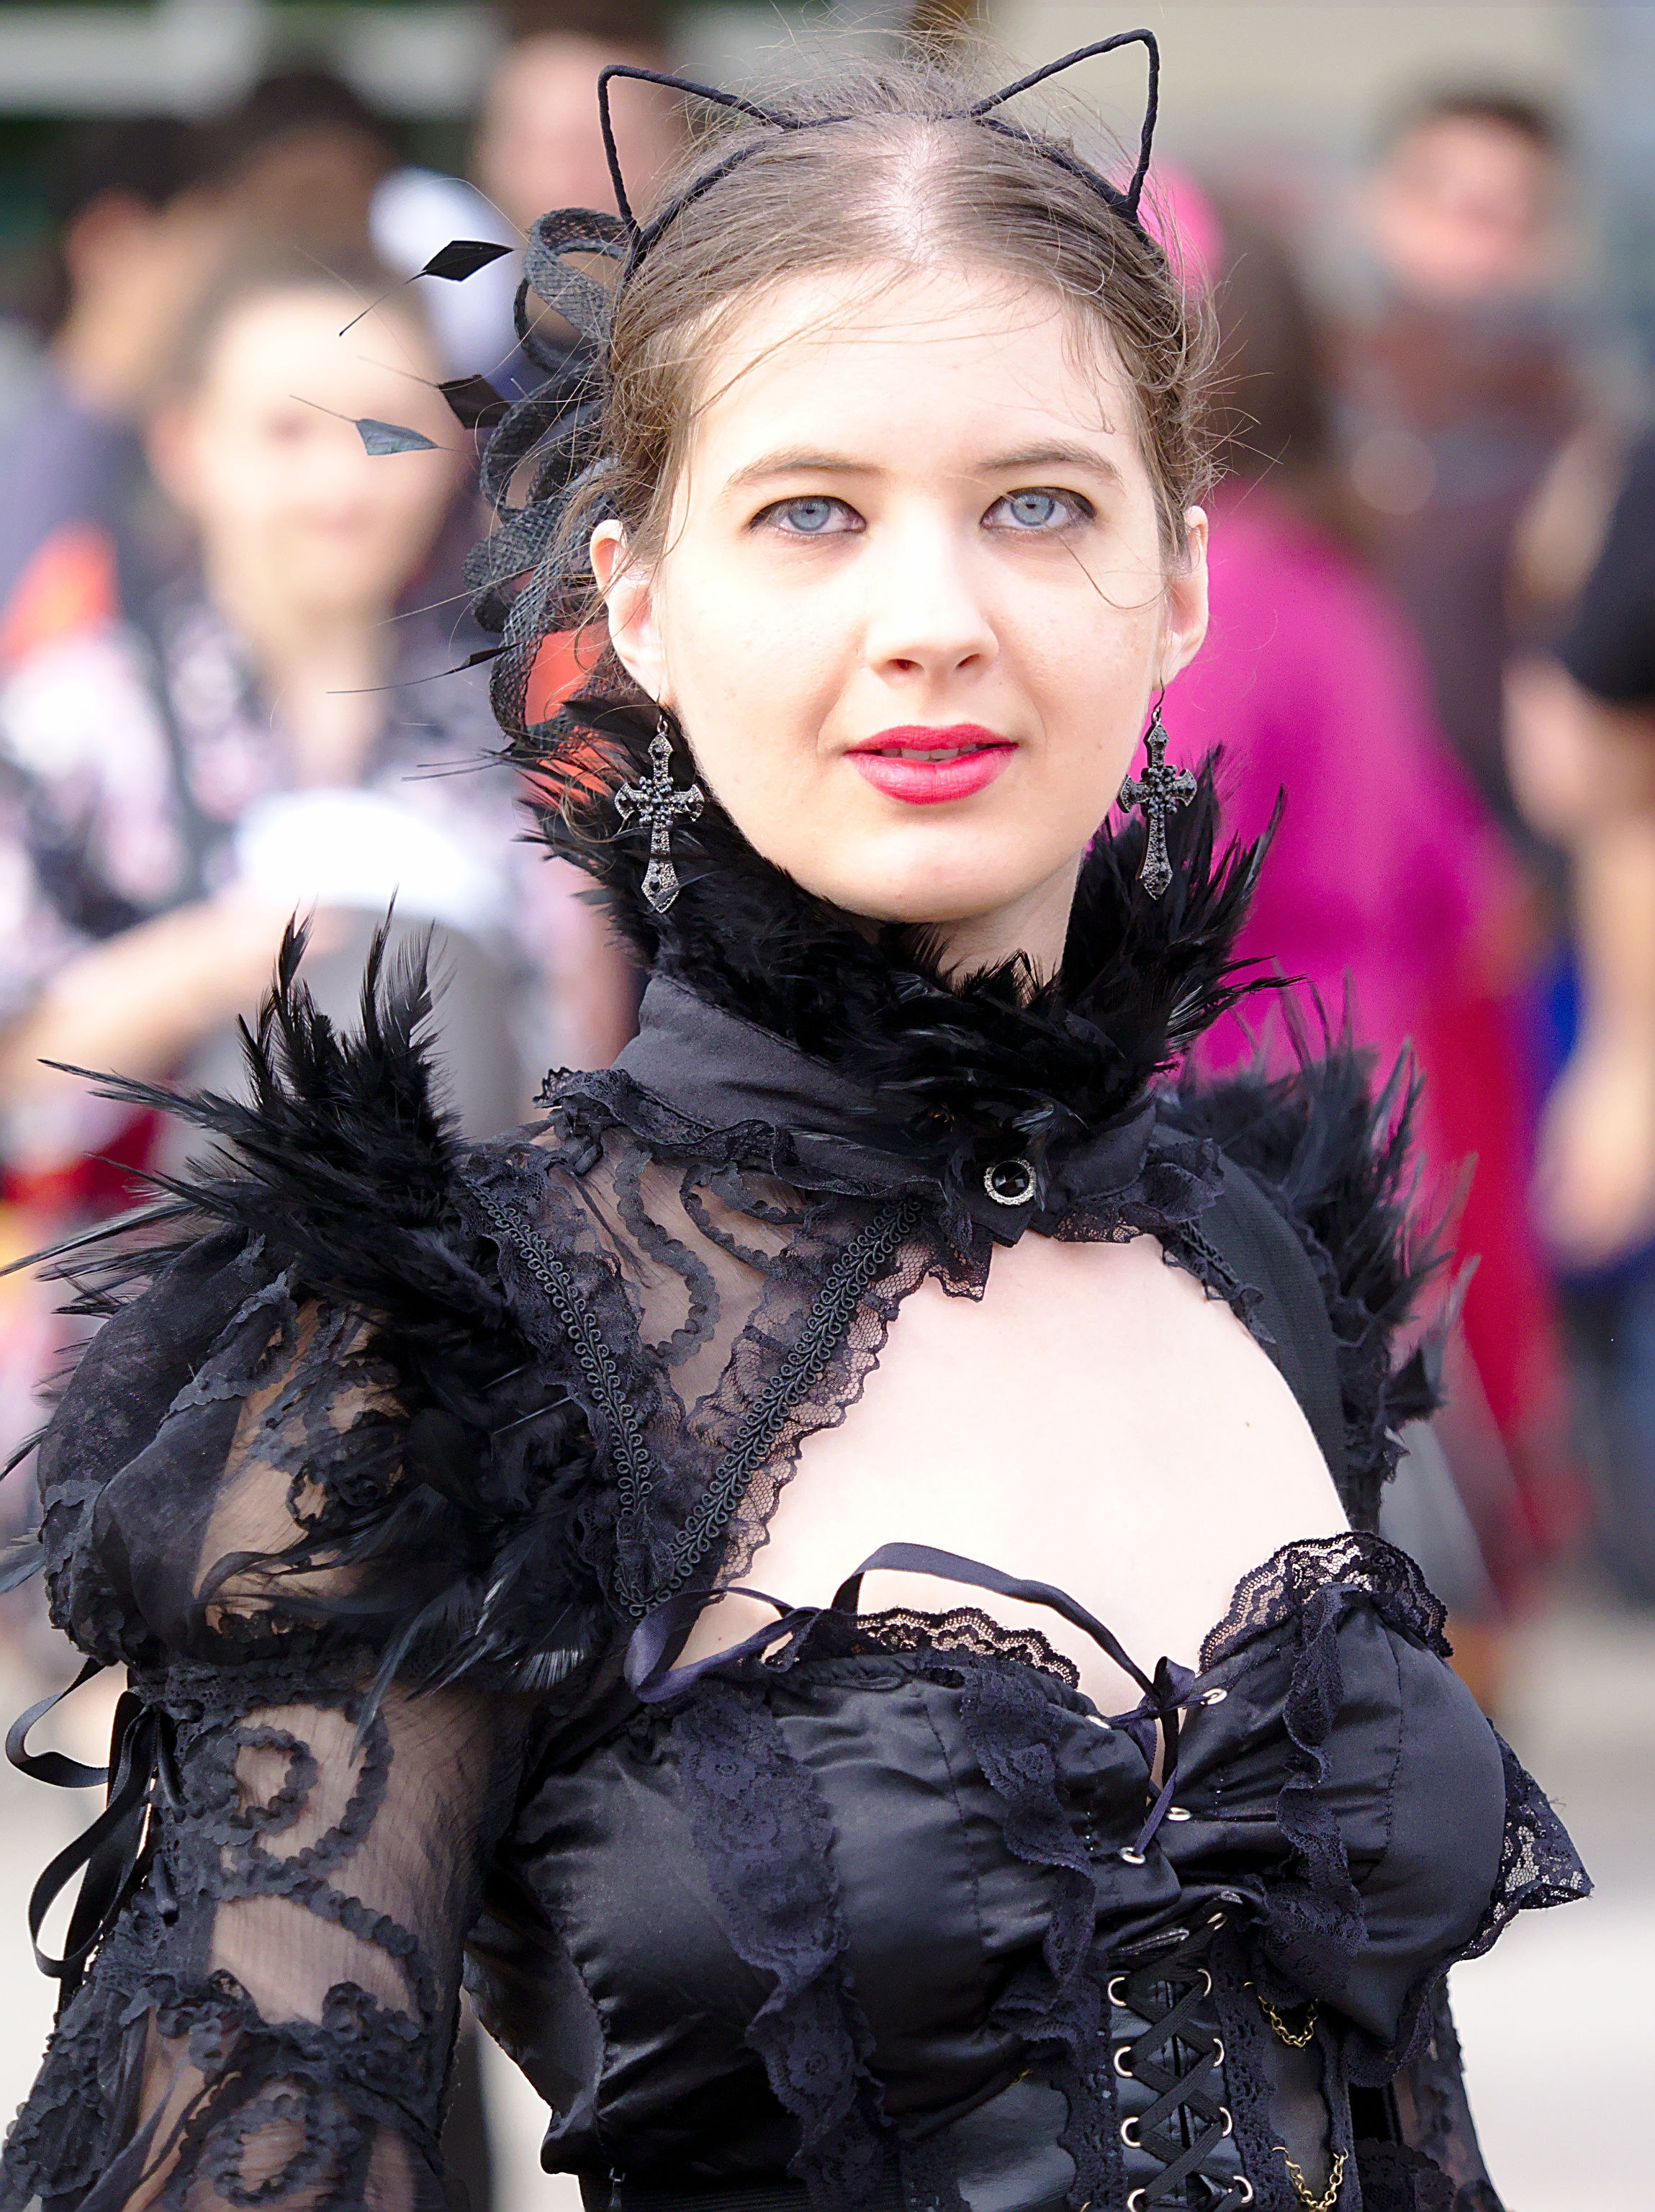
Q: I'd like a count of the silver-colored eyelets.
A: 13